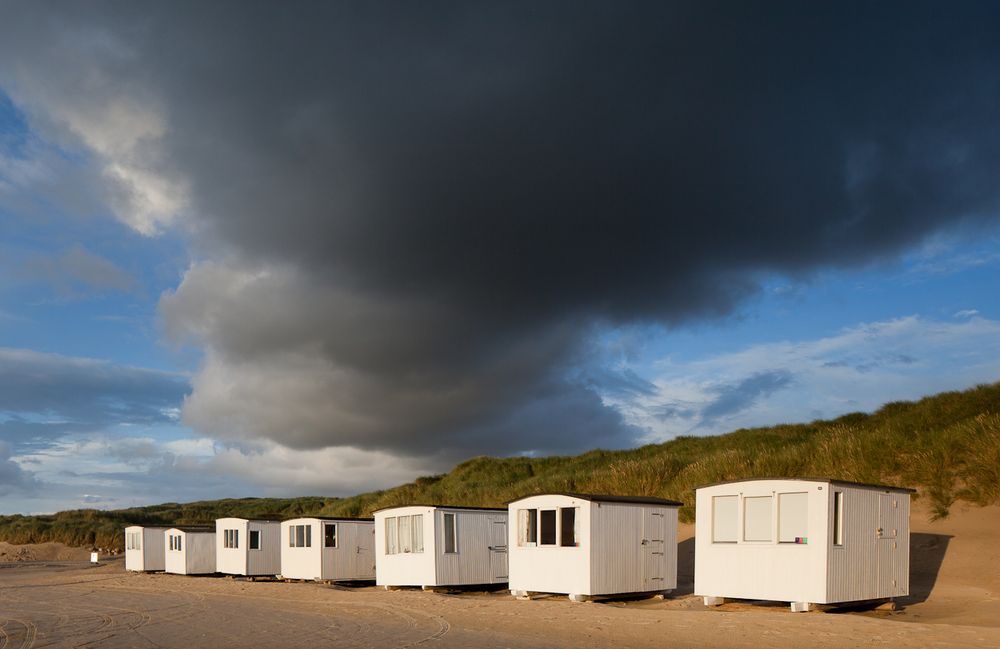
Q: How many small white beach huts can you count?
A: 7